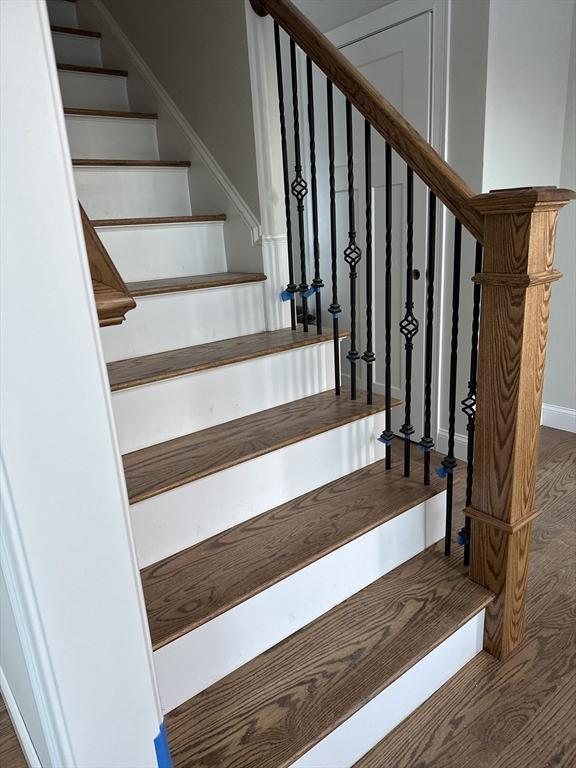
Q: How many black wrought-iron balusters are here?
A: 11